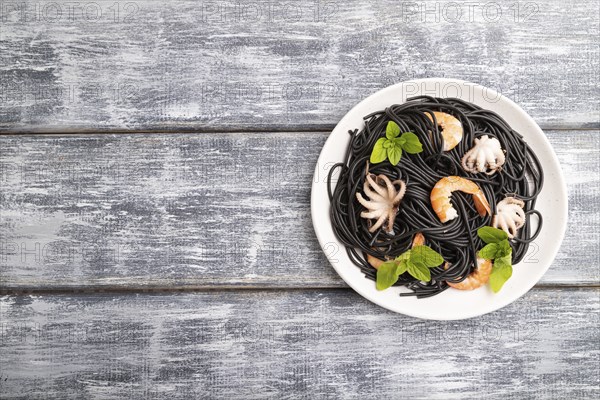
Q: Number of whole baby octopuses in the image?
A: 3